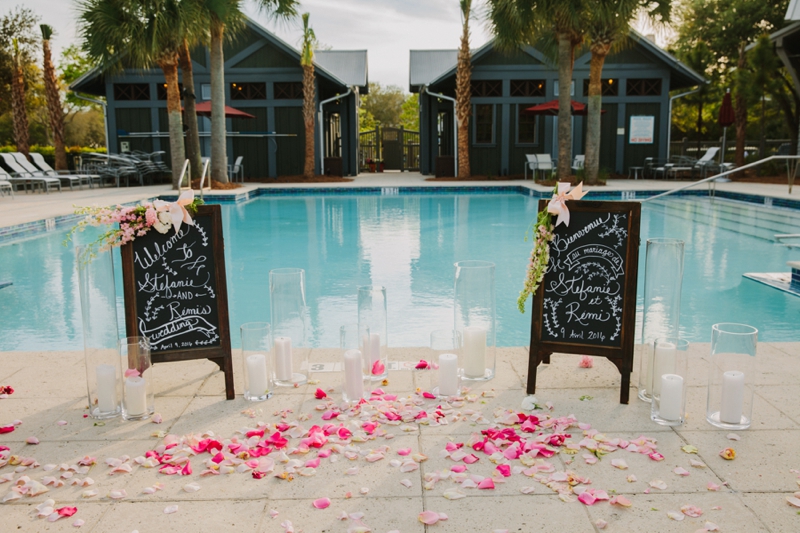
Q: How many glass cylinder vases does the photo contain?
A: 11